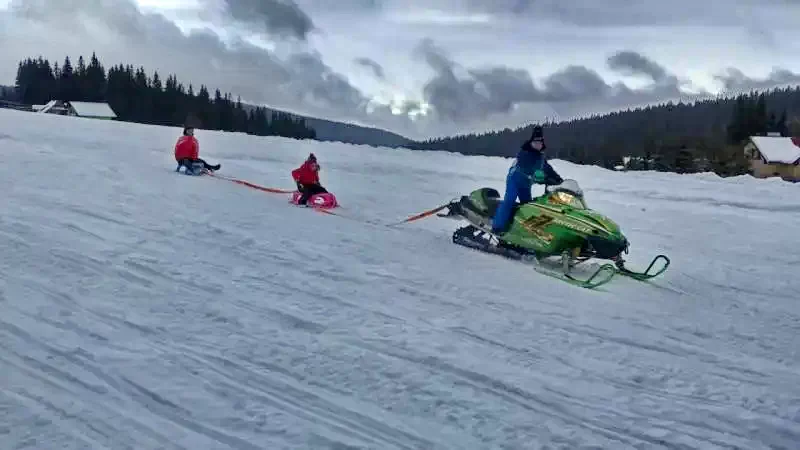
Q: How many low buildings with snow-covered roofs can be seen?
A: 3